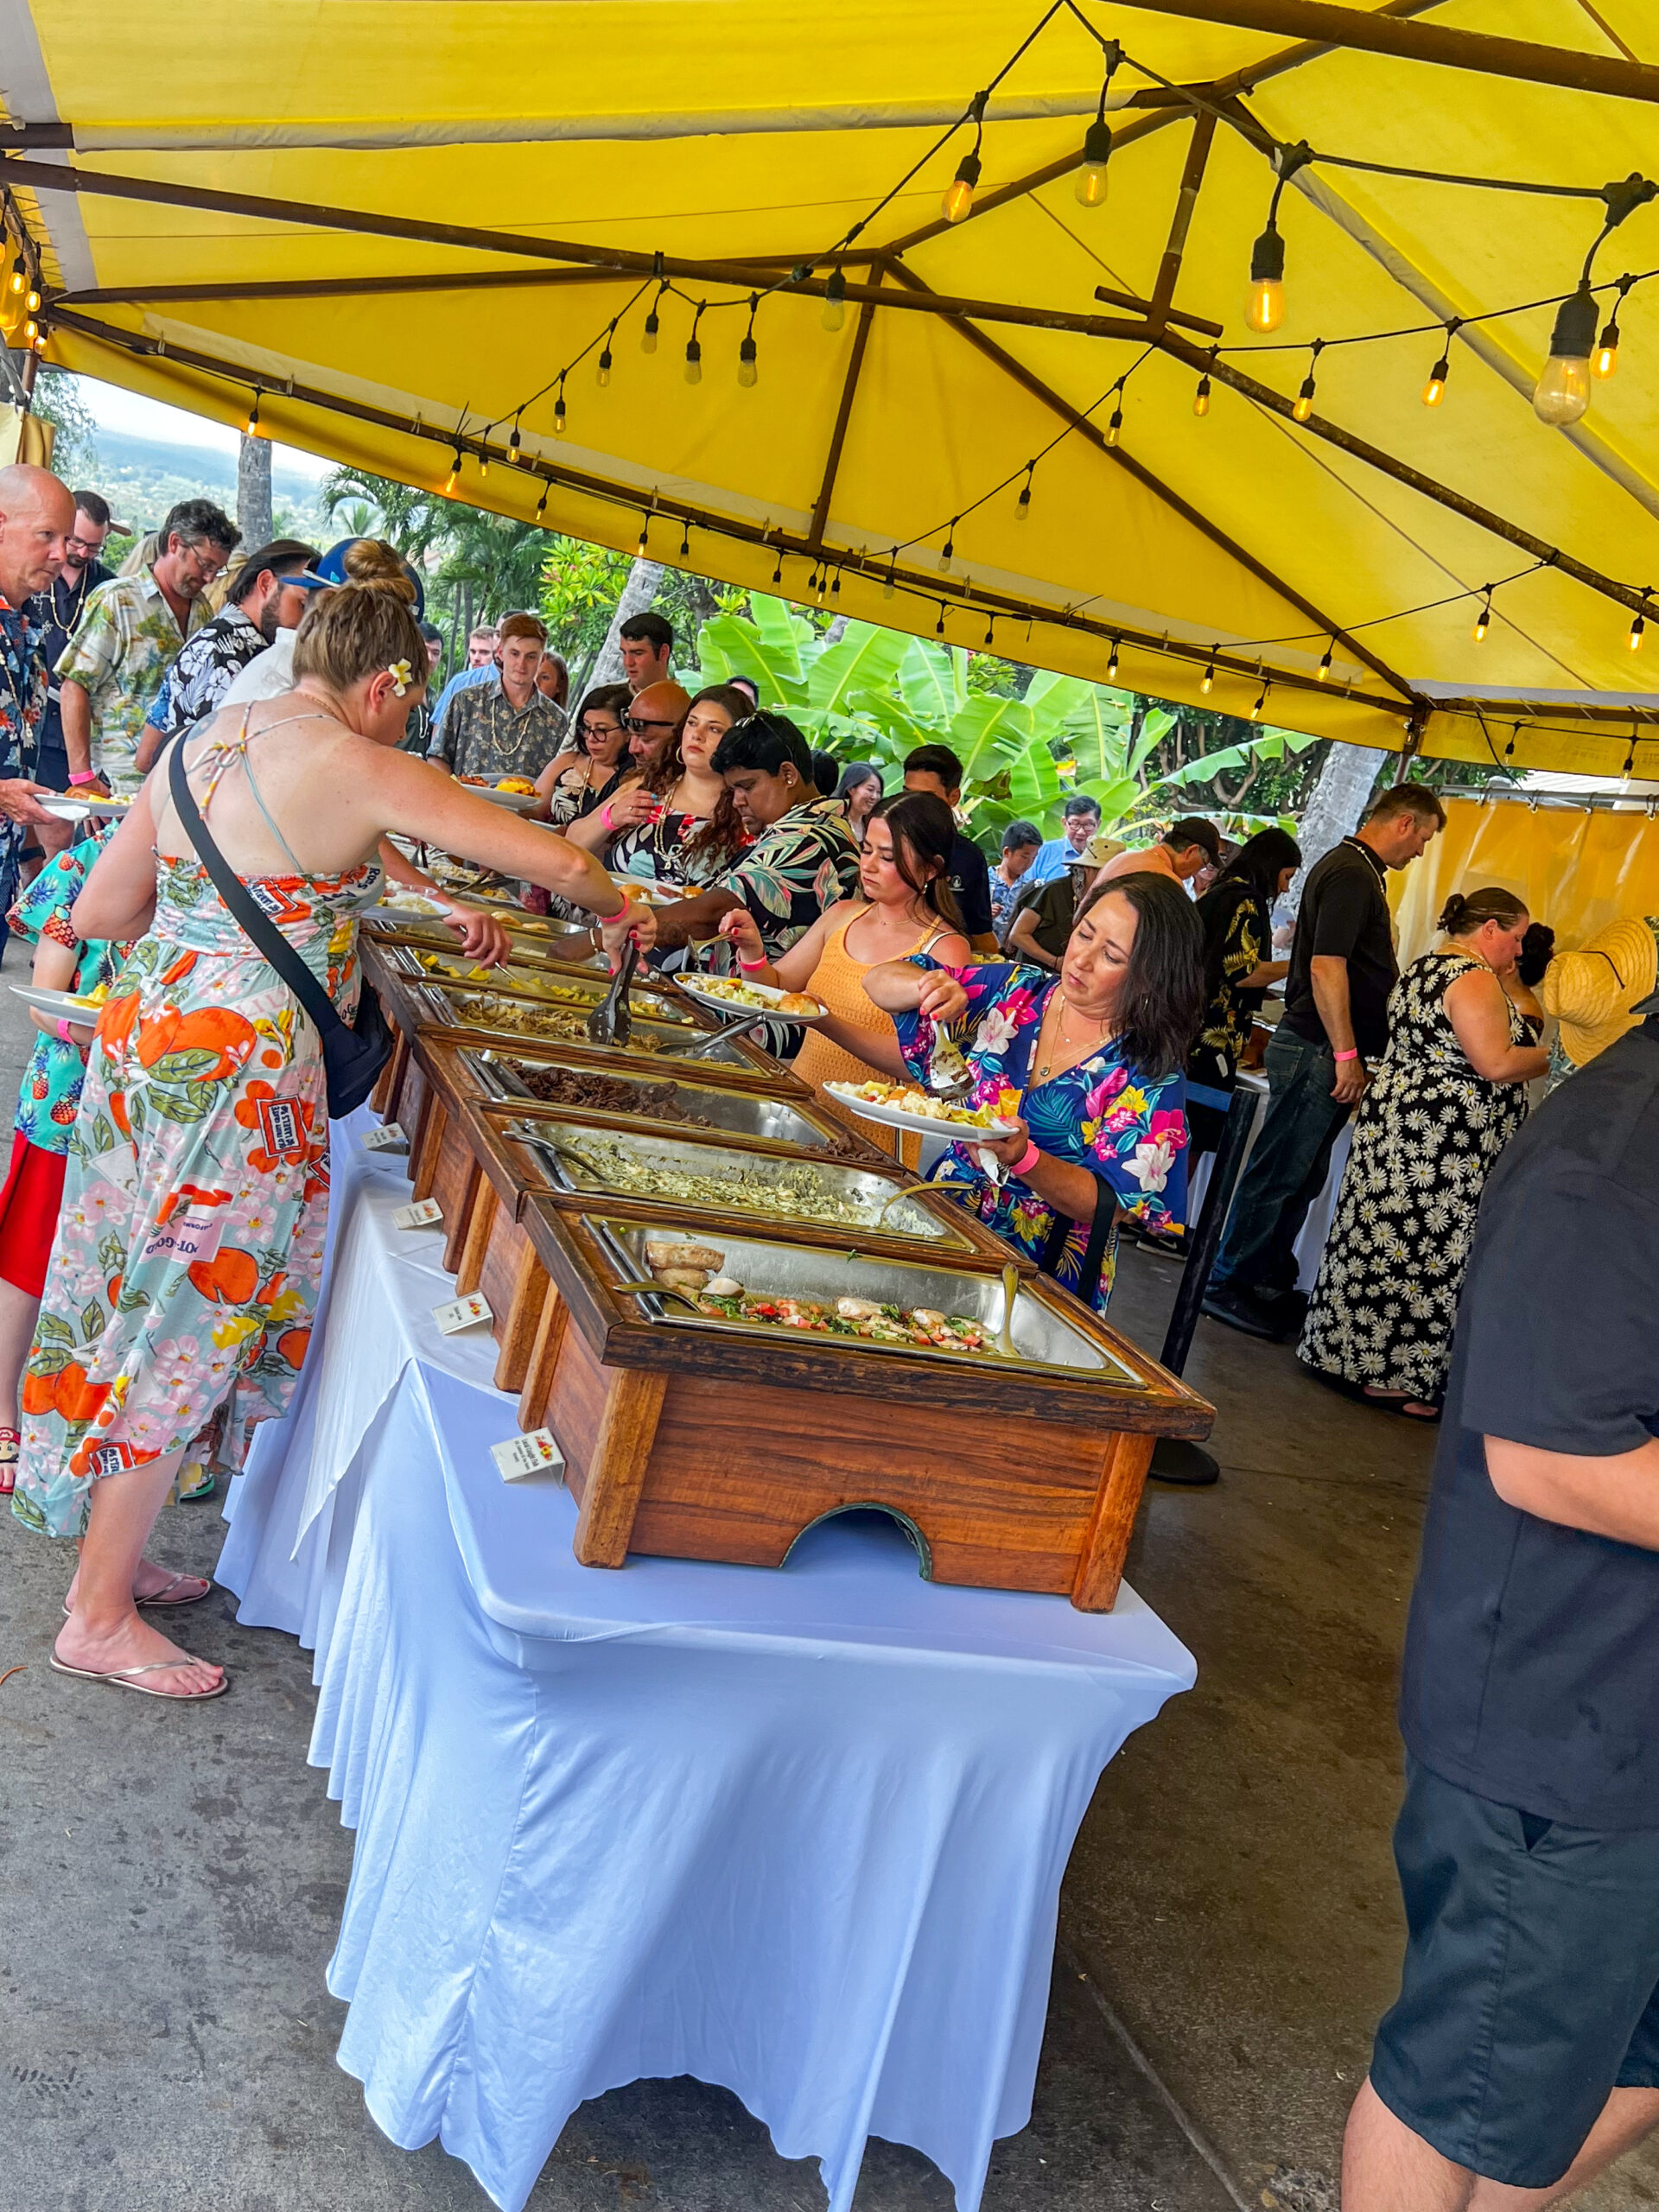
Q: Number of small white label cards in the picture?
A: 4